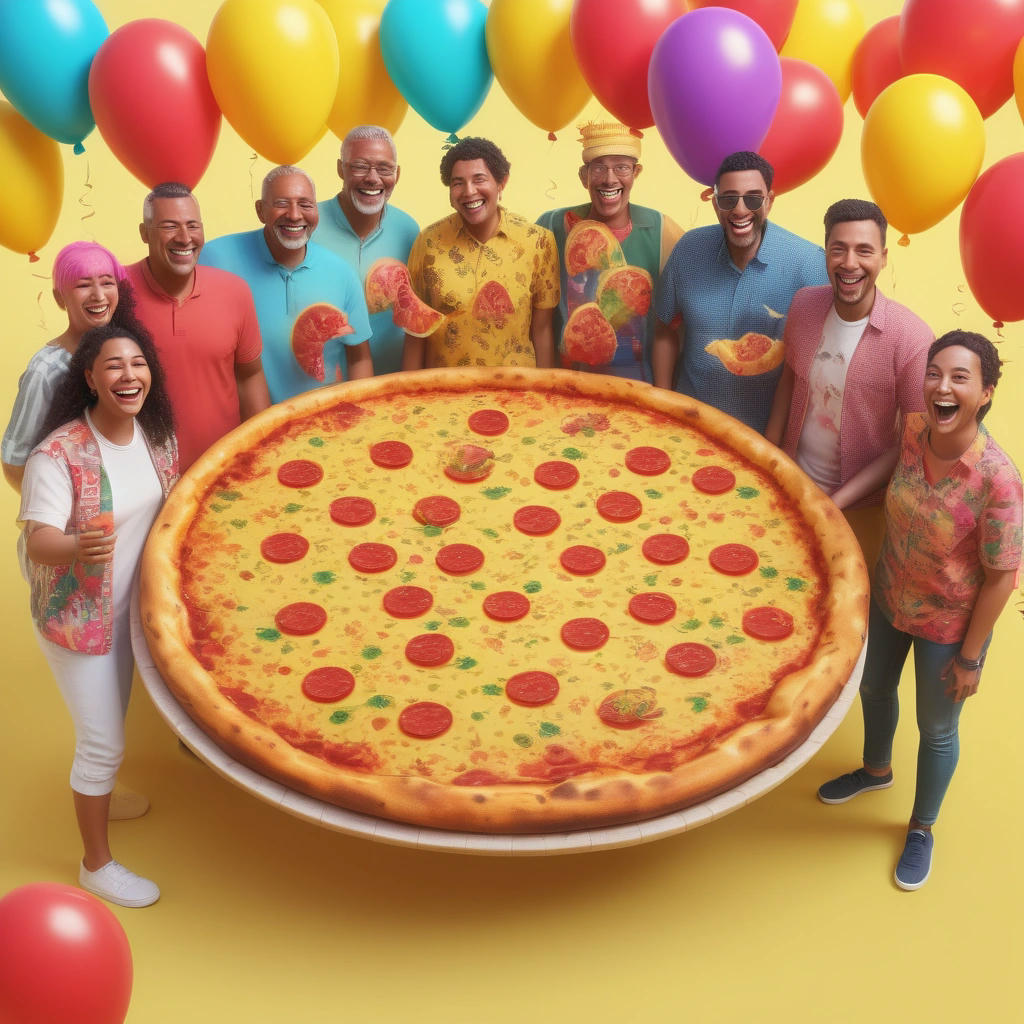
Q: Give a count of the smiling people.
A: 10